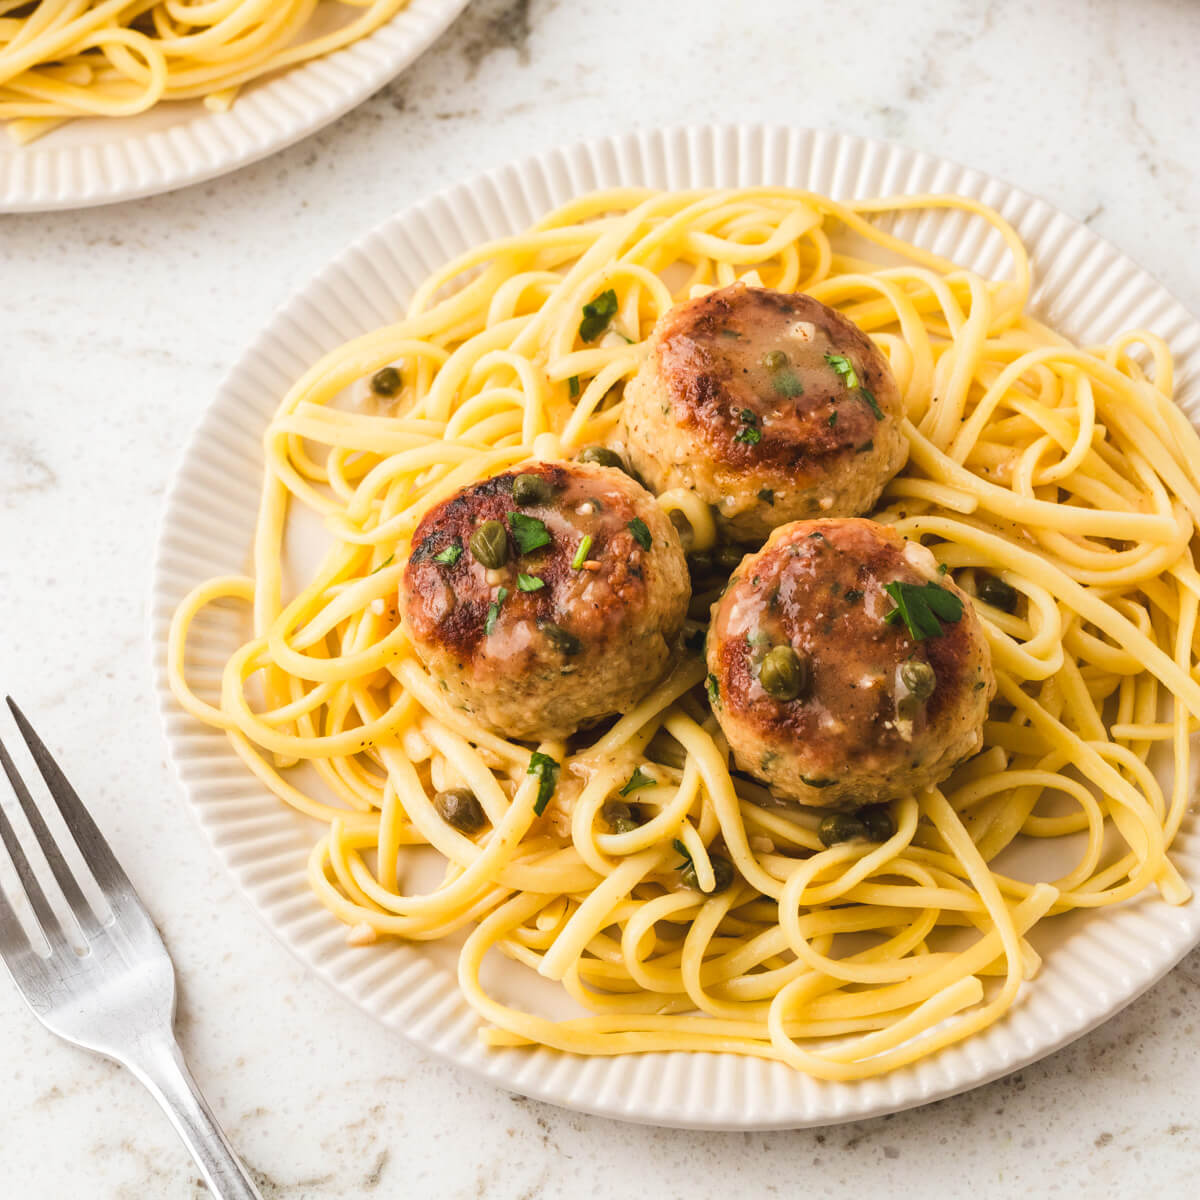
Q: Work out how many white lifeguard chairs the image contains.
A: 0